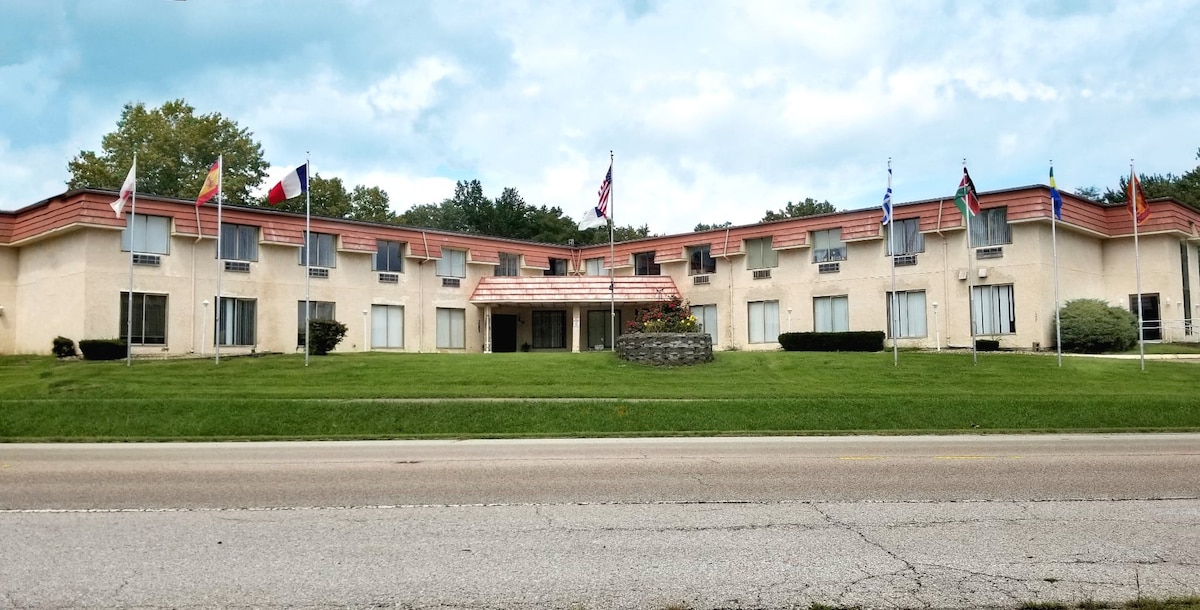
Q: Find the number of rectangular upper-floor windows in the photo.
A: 14